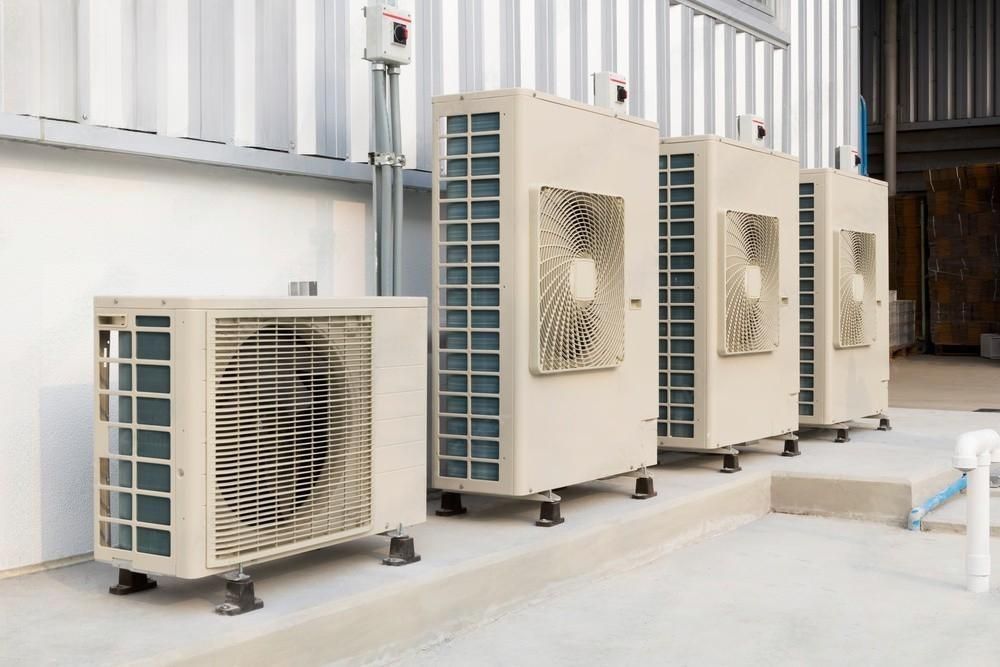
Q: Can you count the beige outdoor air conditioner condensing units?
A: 4